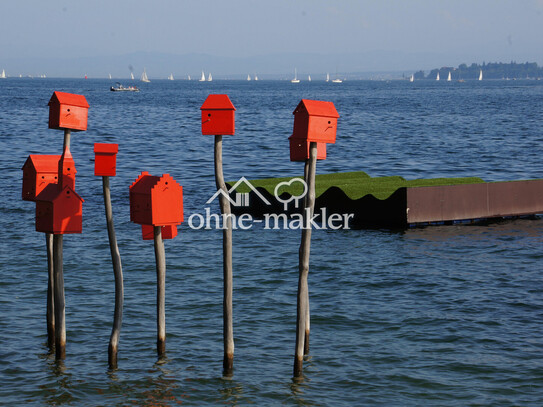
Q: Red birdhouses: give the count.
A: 9